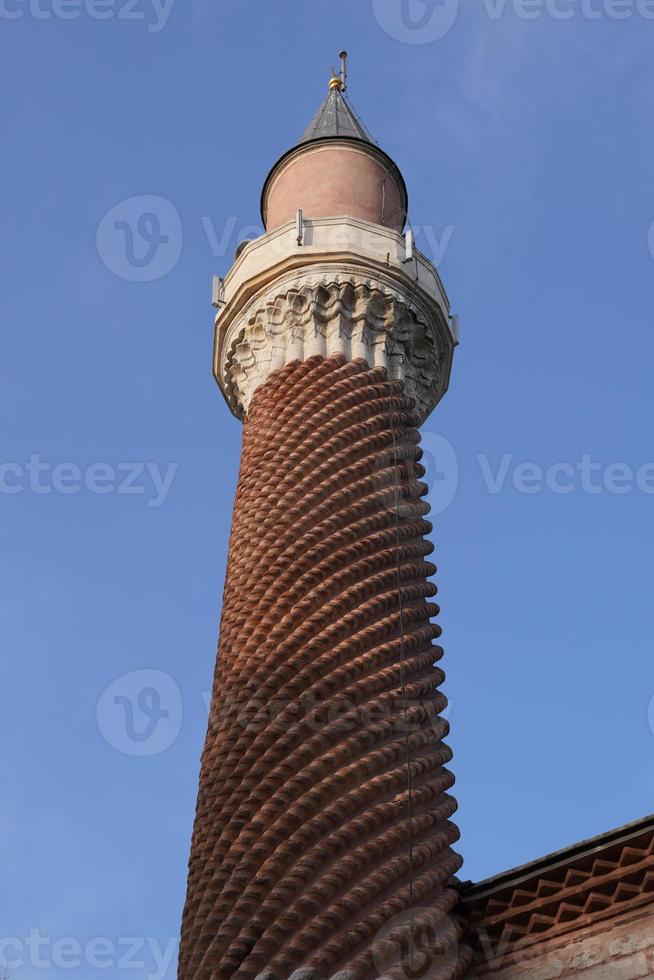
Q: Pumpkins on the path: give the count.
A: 0